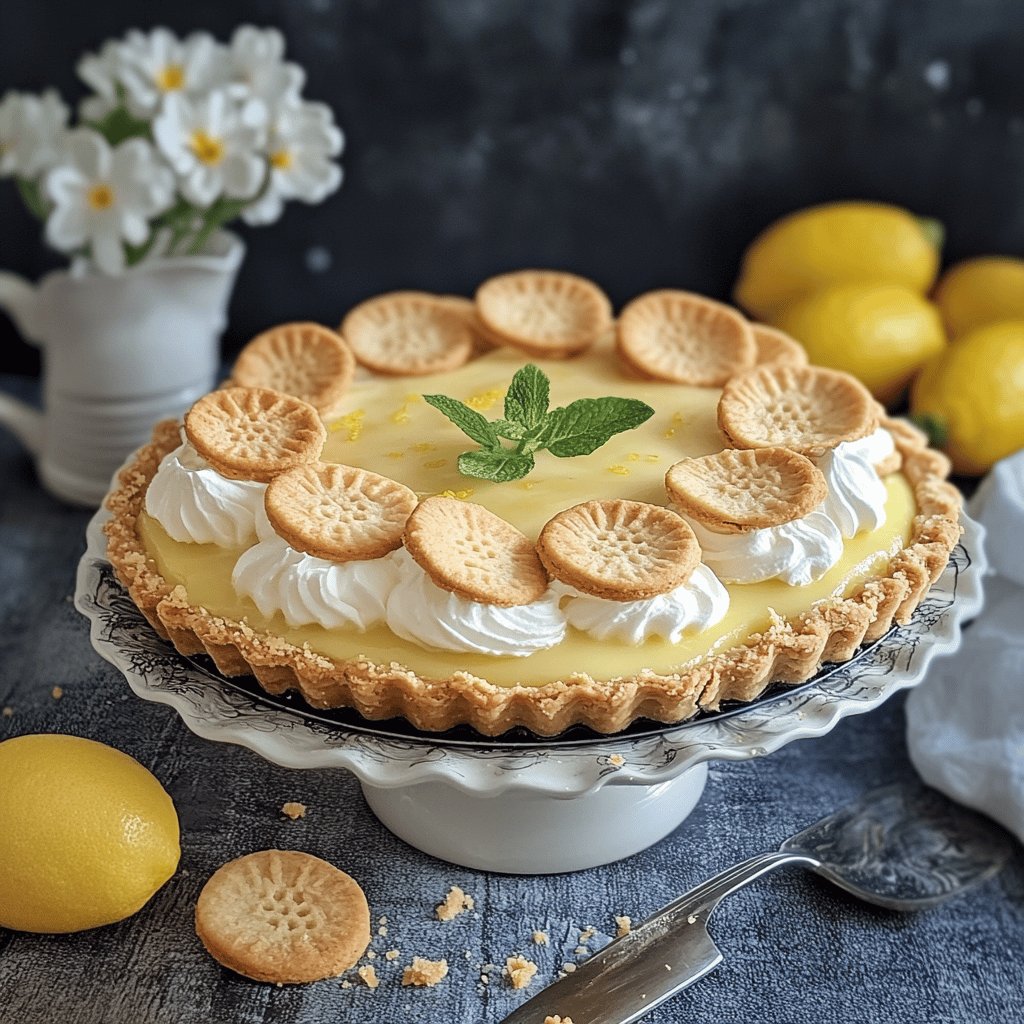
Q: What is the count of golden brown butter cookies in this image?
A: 13